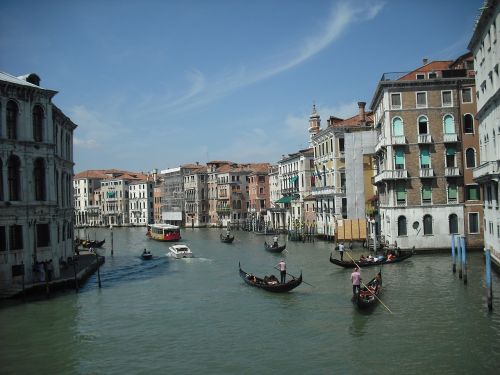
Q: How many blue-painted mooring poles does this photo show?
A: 4